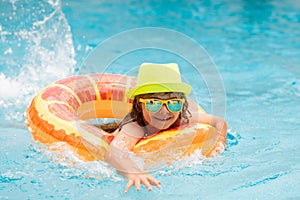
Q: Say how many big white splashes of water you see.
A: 1